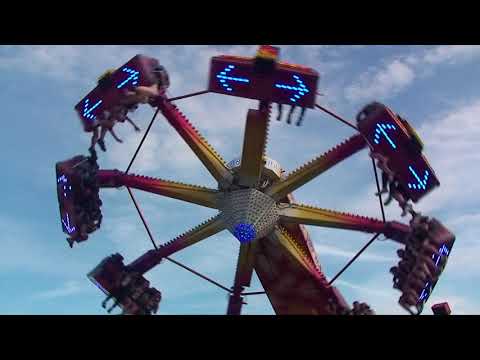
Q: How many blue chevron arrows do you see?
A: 10